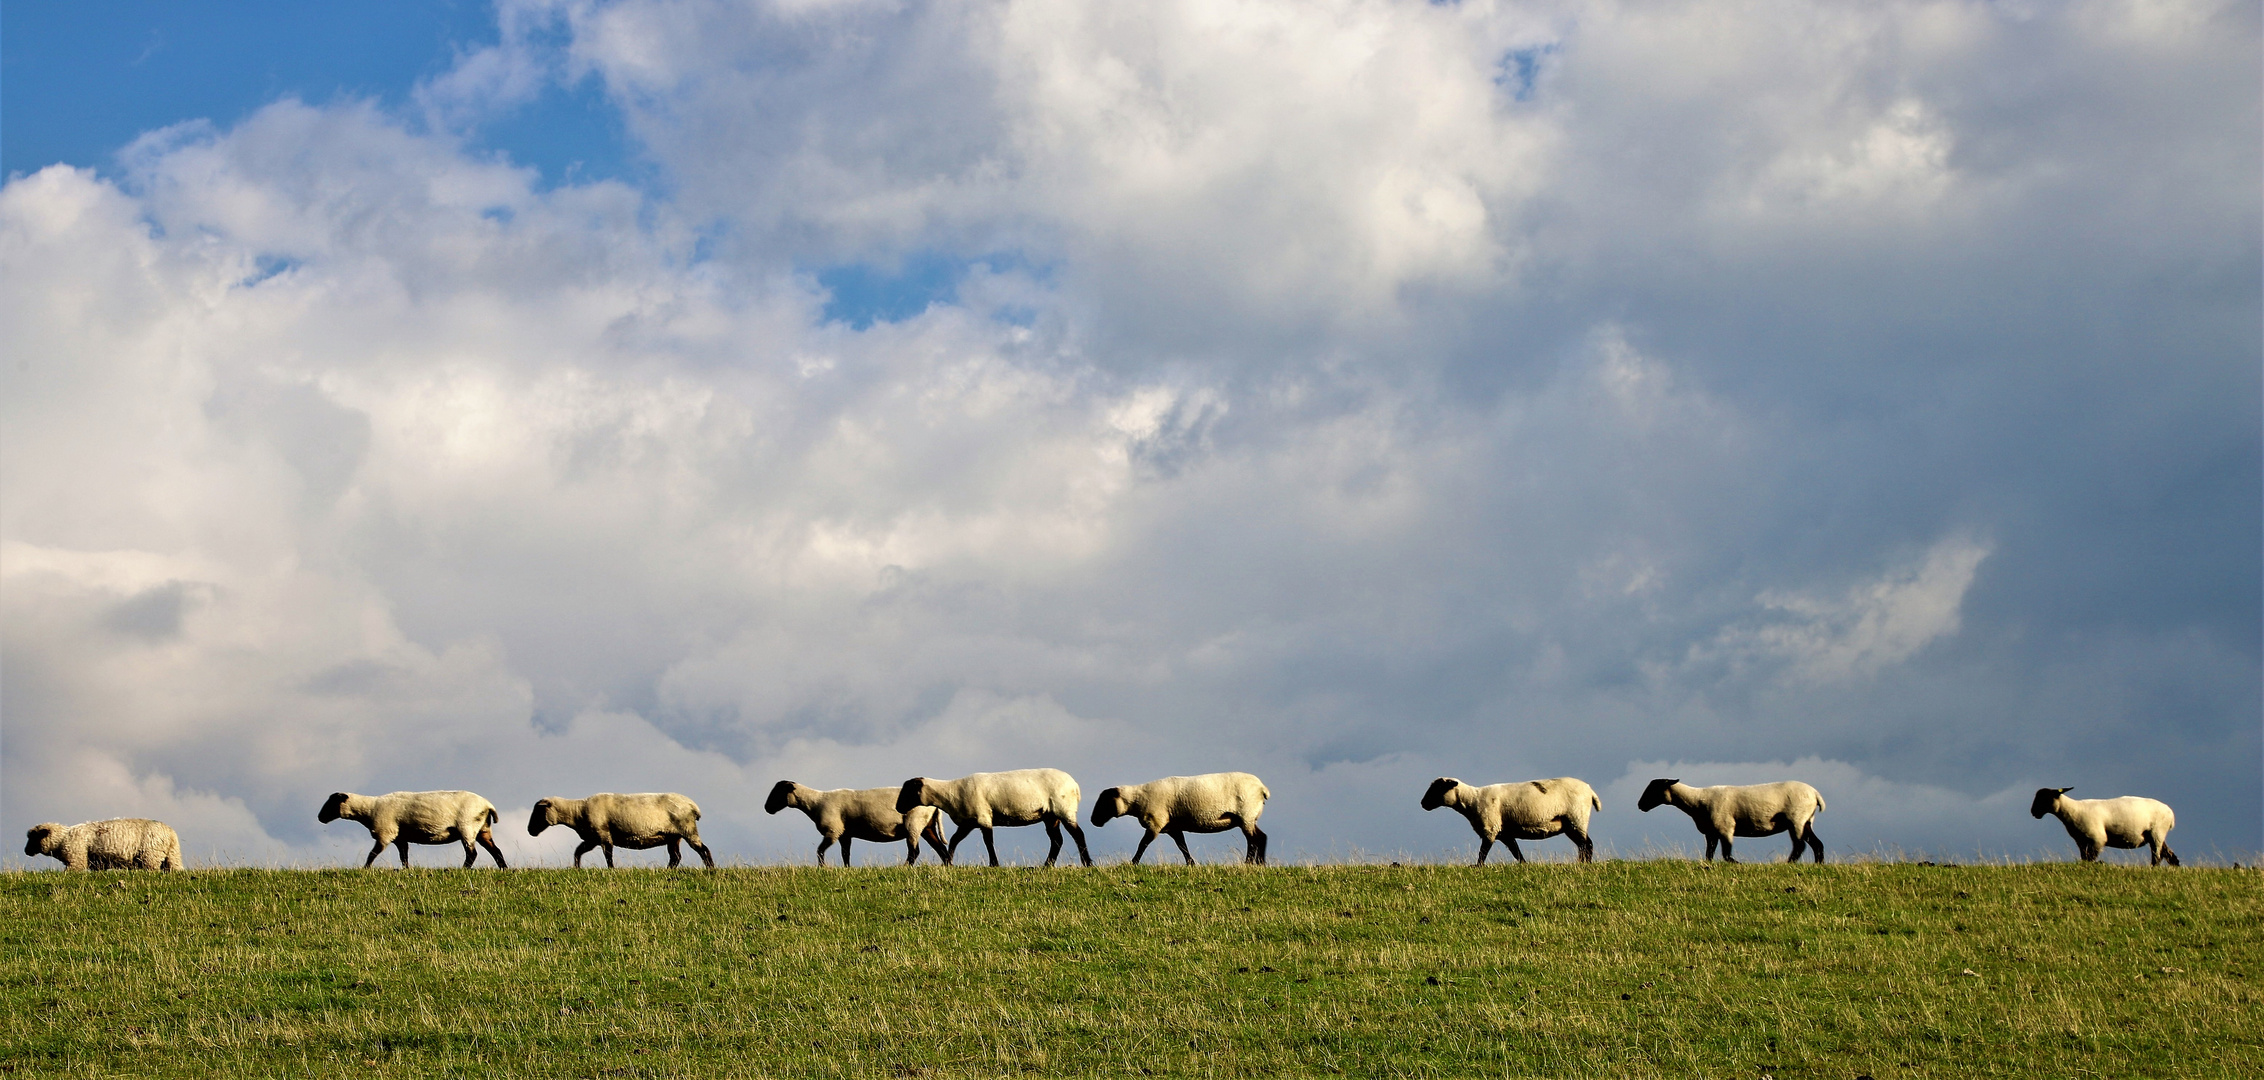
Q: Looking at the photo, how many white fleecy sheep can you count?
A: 9